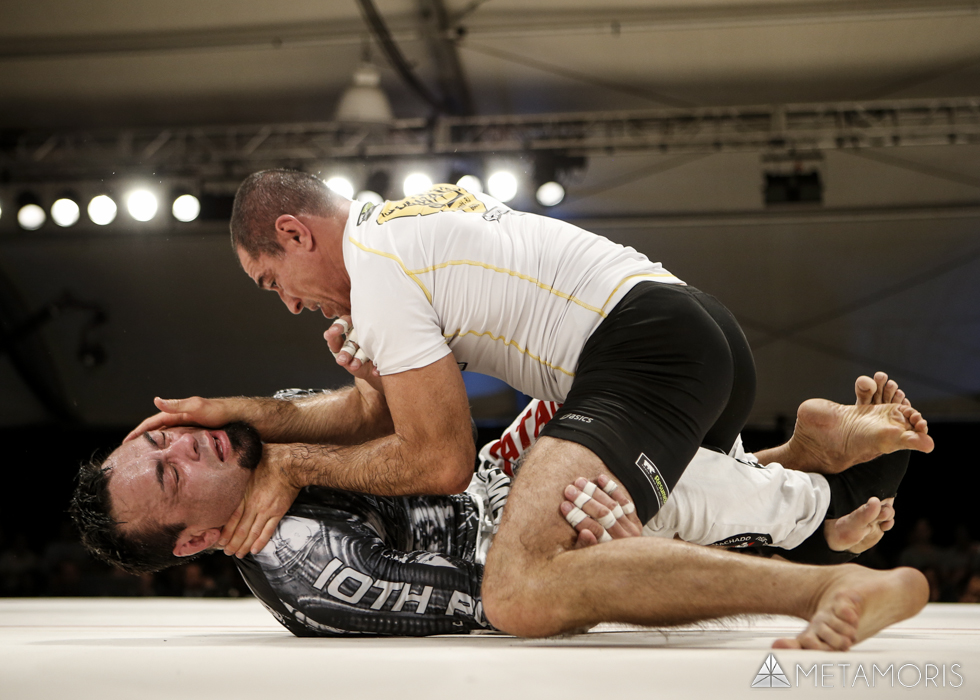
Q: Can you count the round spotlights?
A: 11